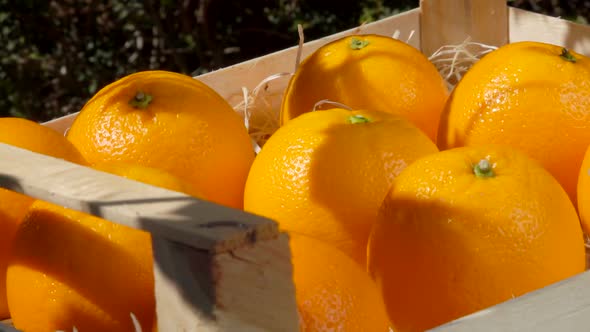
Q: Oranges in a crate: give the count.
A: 9